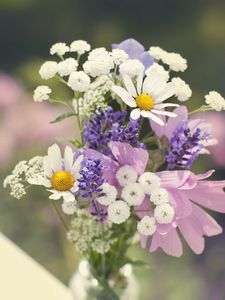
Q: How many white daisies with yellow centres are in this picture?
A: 2